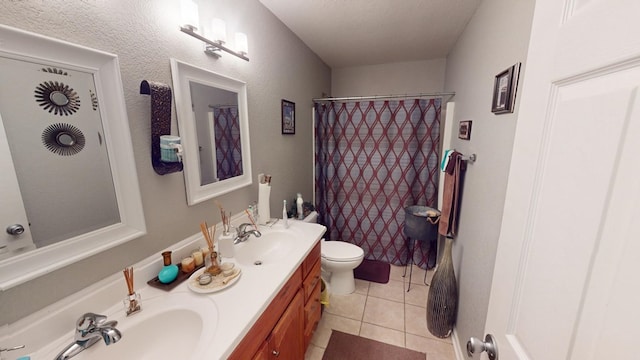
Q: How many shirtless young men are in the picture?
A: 0